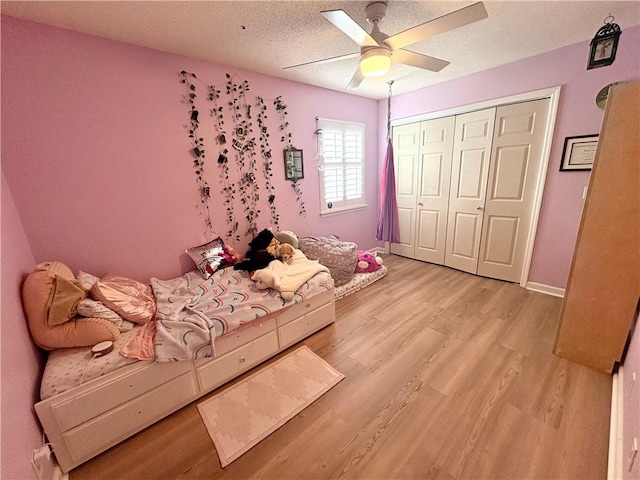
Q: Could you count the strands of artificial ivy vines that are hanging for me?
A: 6